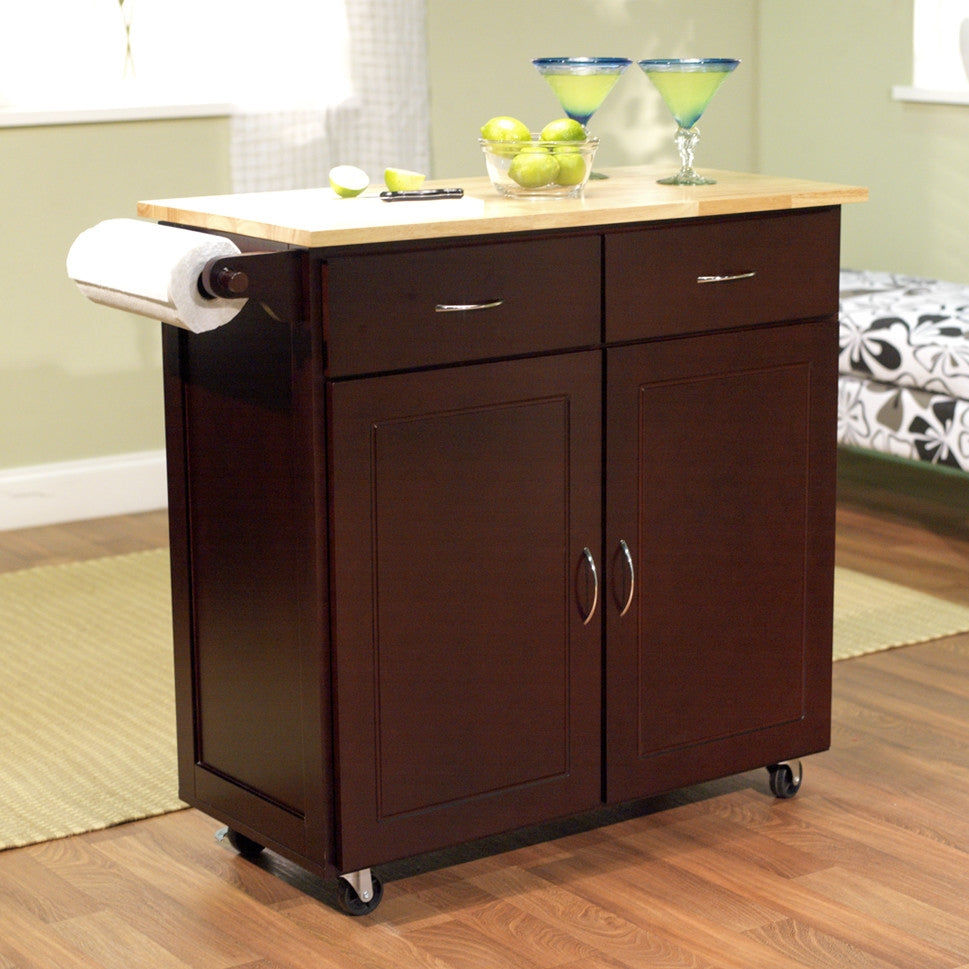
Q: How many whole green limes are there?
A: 4